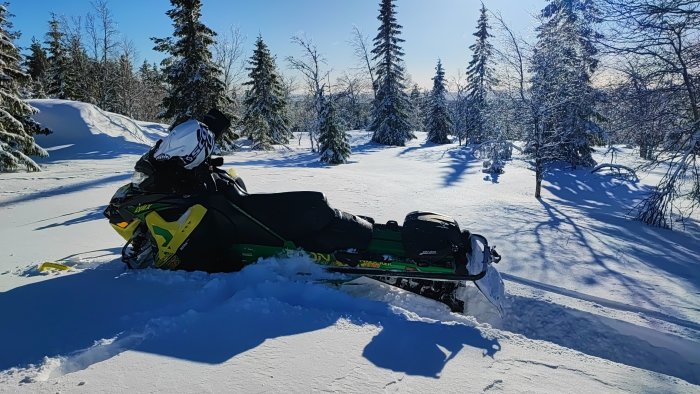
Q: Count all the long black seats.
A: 1